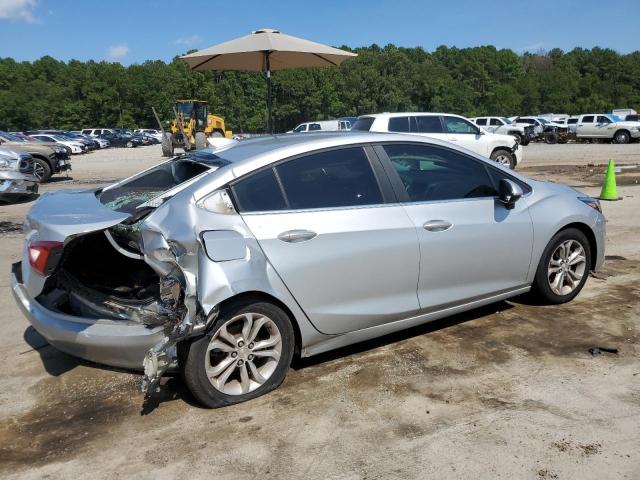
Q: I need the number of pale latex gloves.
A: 0